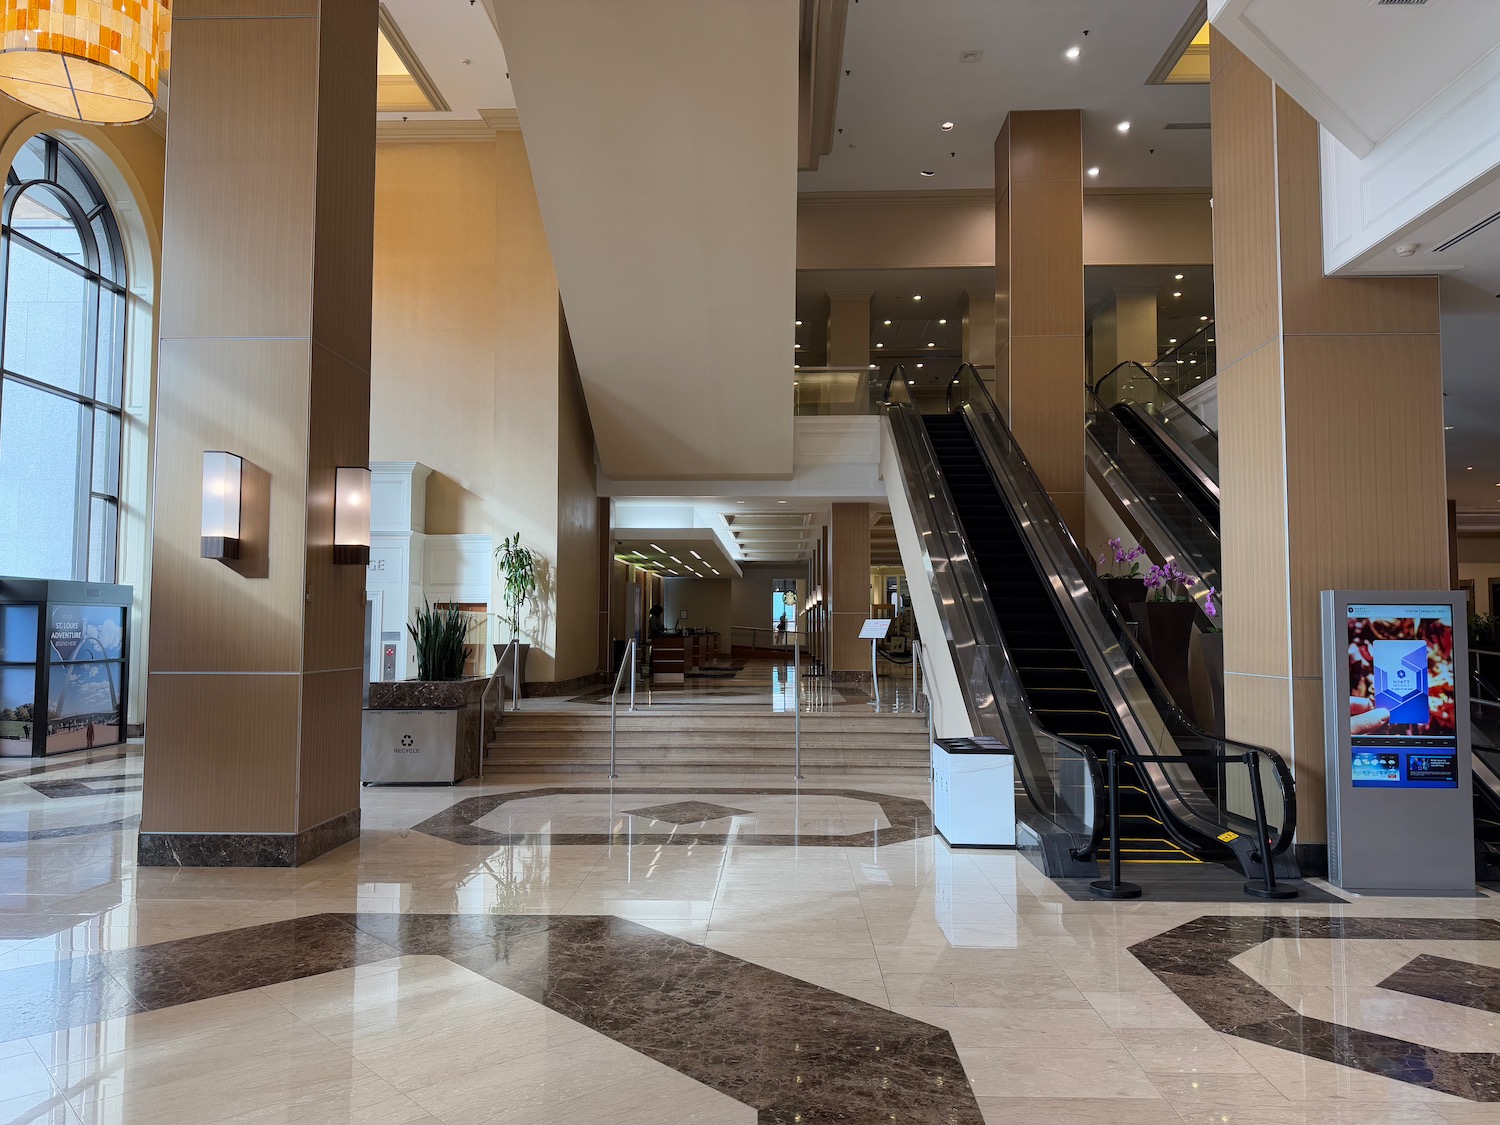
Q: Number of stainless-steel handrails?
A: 4